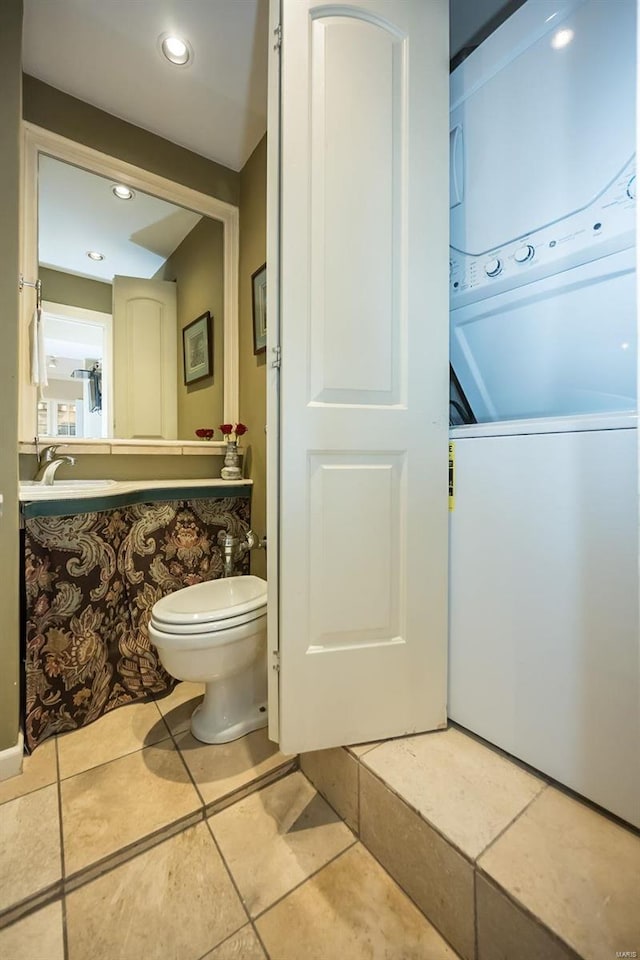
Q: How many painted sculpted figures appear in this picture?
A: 0